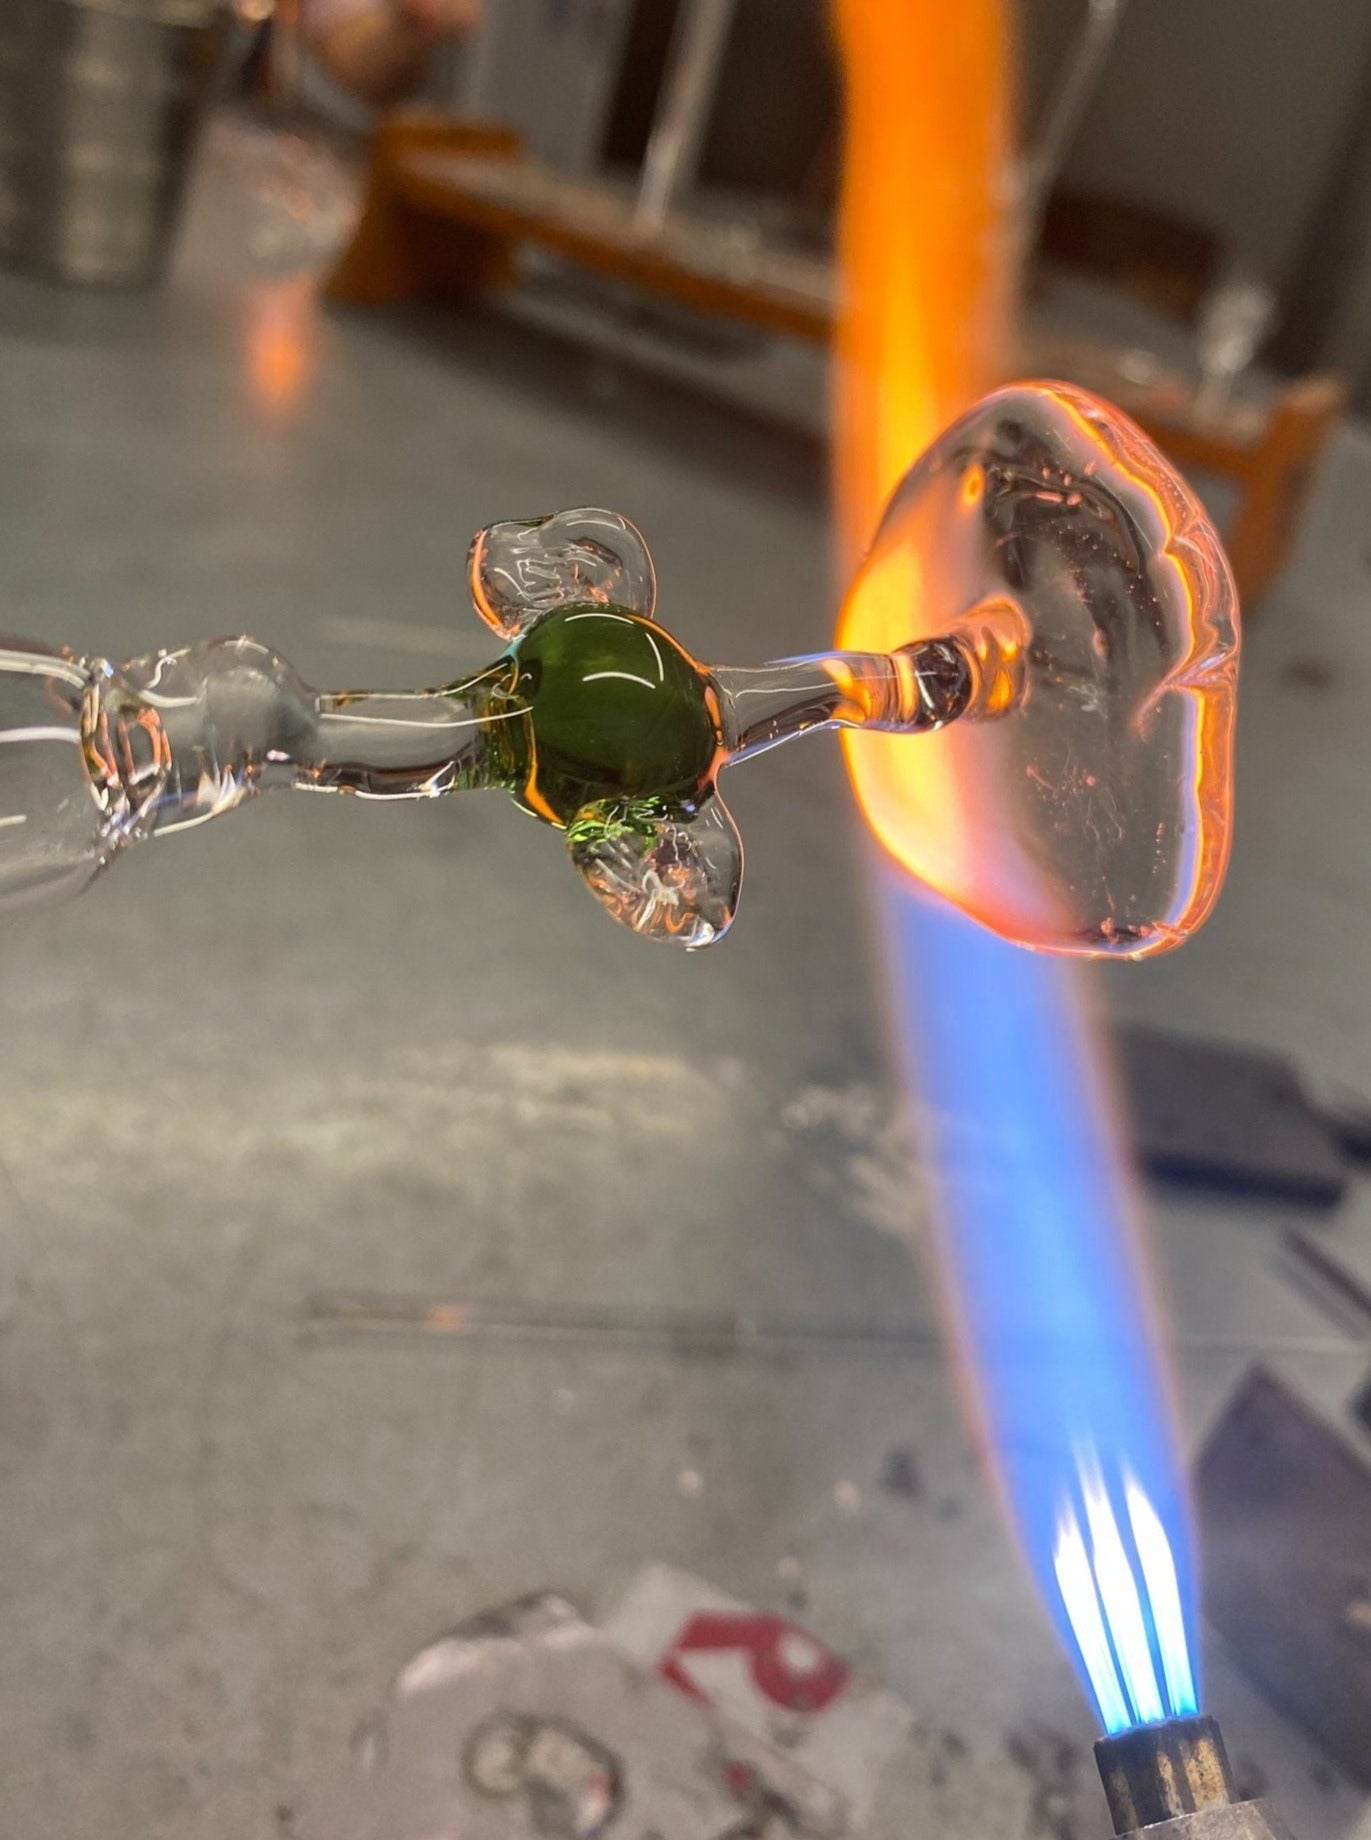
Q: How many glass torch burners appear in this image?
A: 1